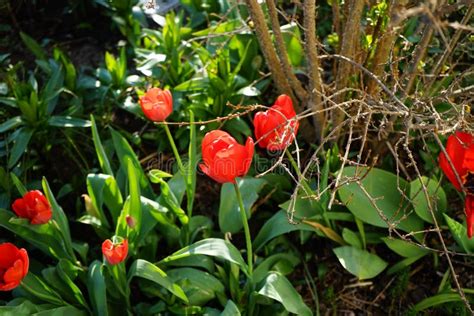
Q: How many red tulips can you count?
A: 7